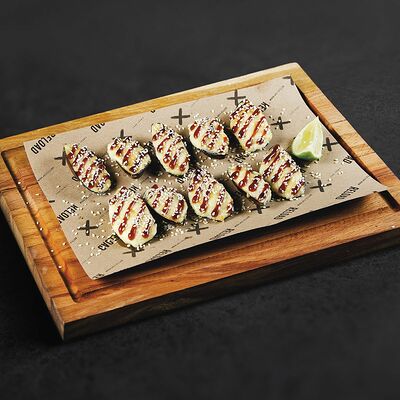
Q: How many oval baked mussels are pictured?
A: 10